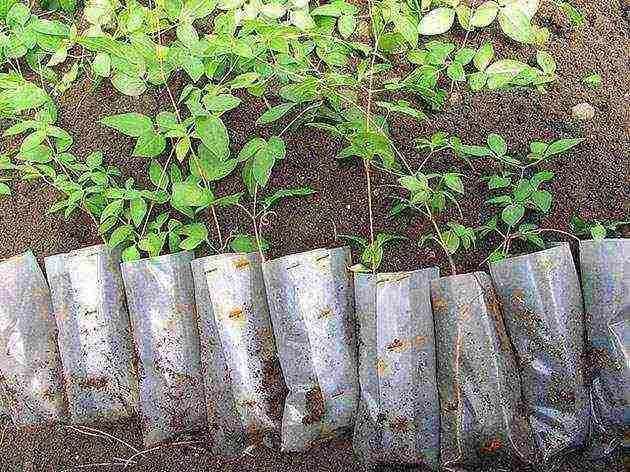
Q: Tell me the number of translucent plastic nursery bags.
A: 9